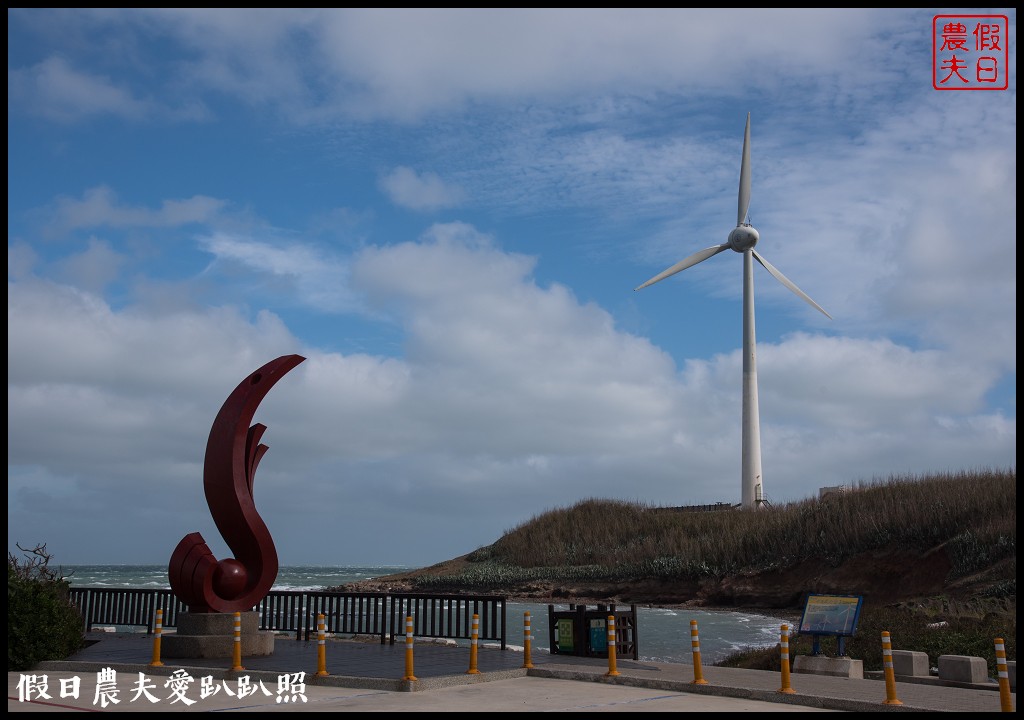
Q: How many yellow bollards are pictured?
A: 11